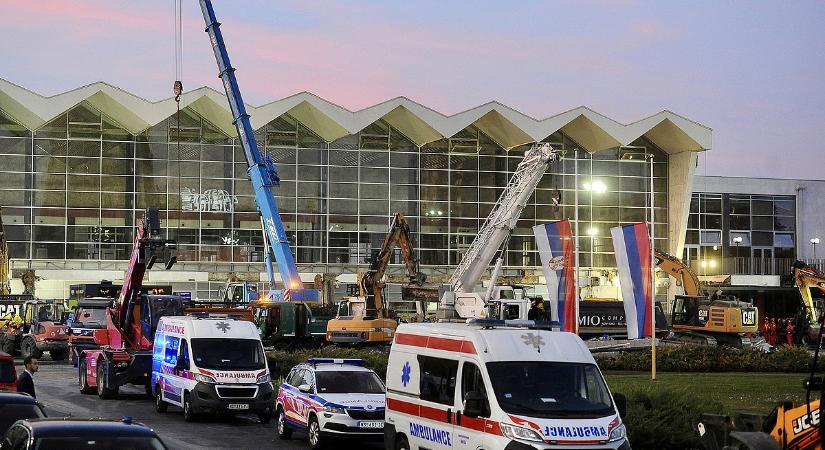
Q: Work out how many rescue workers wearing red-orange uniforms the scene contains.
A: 3